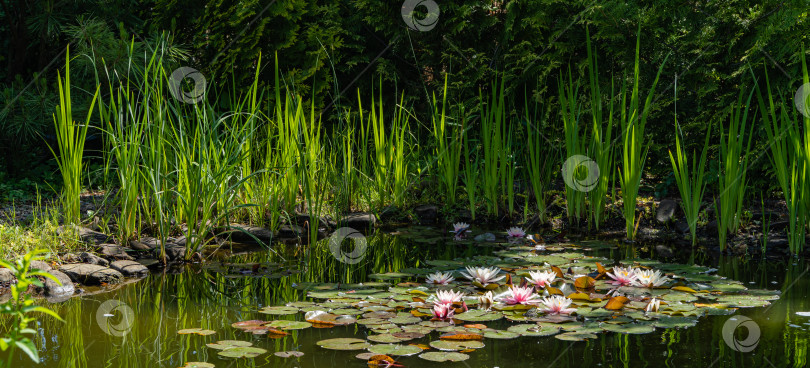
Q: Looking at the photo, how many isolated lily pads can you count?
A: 3